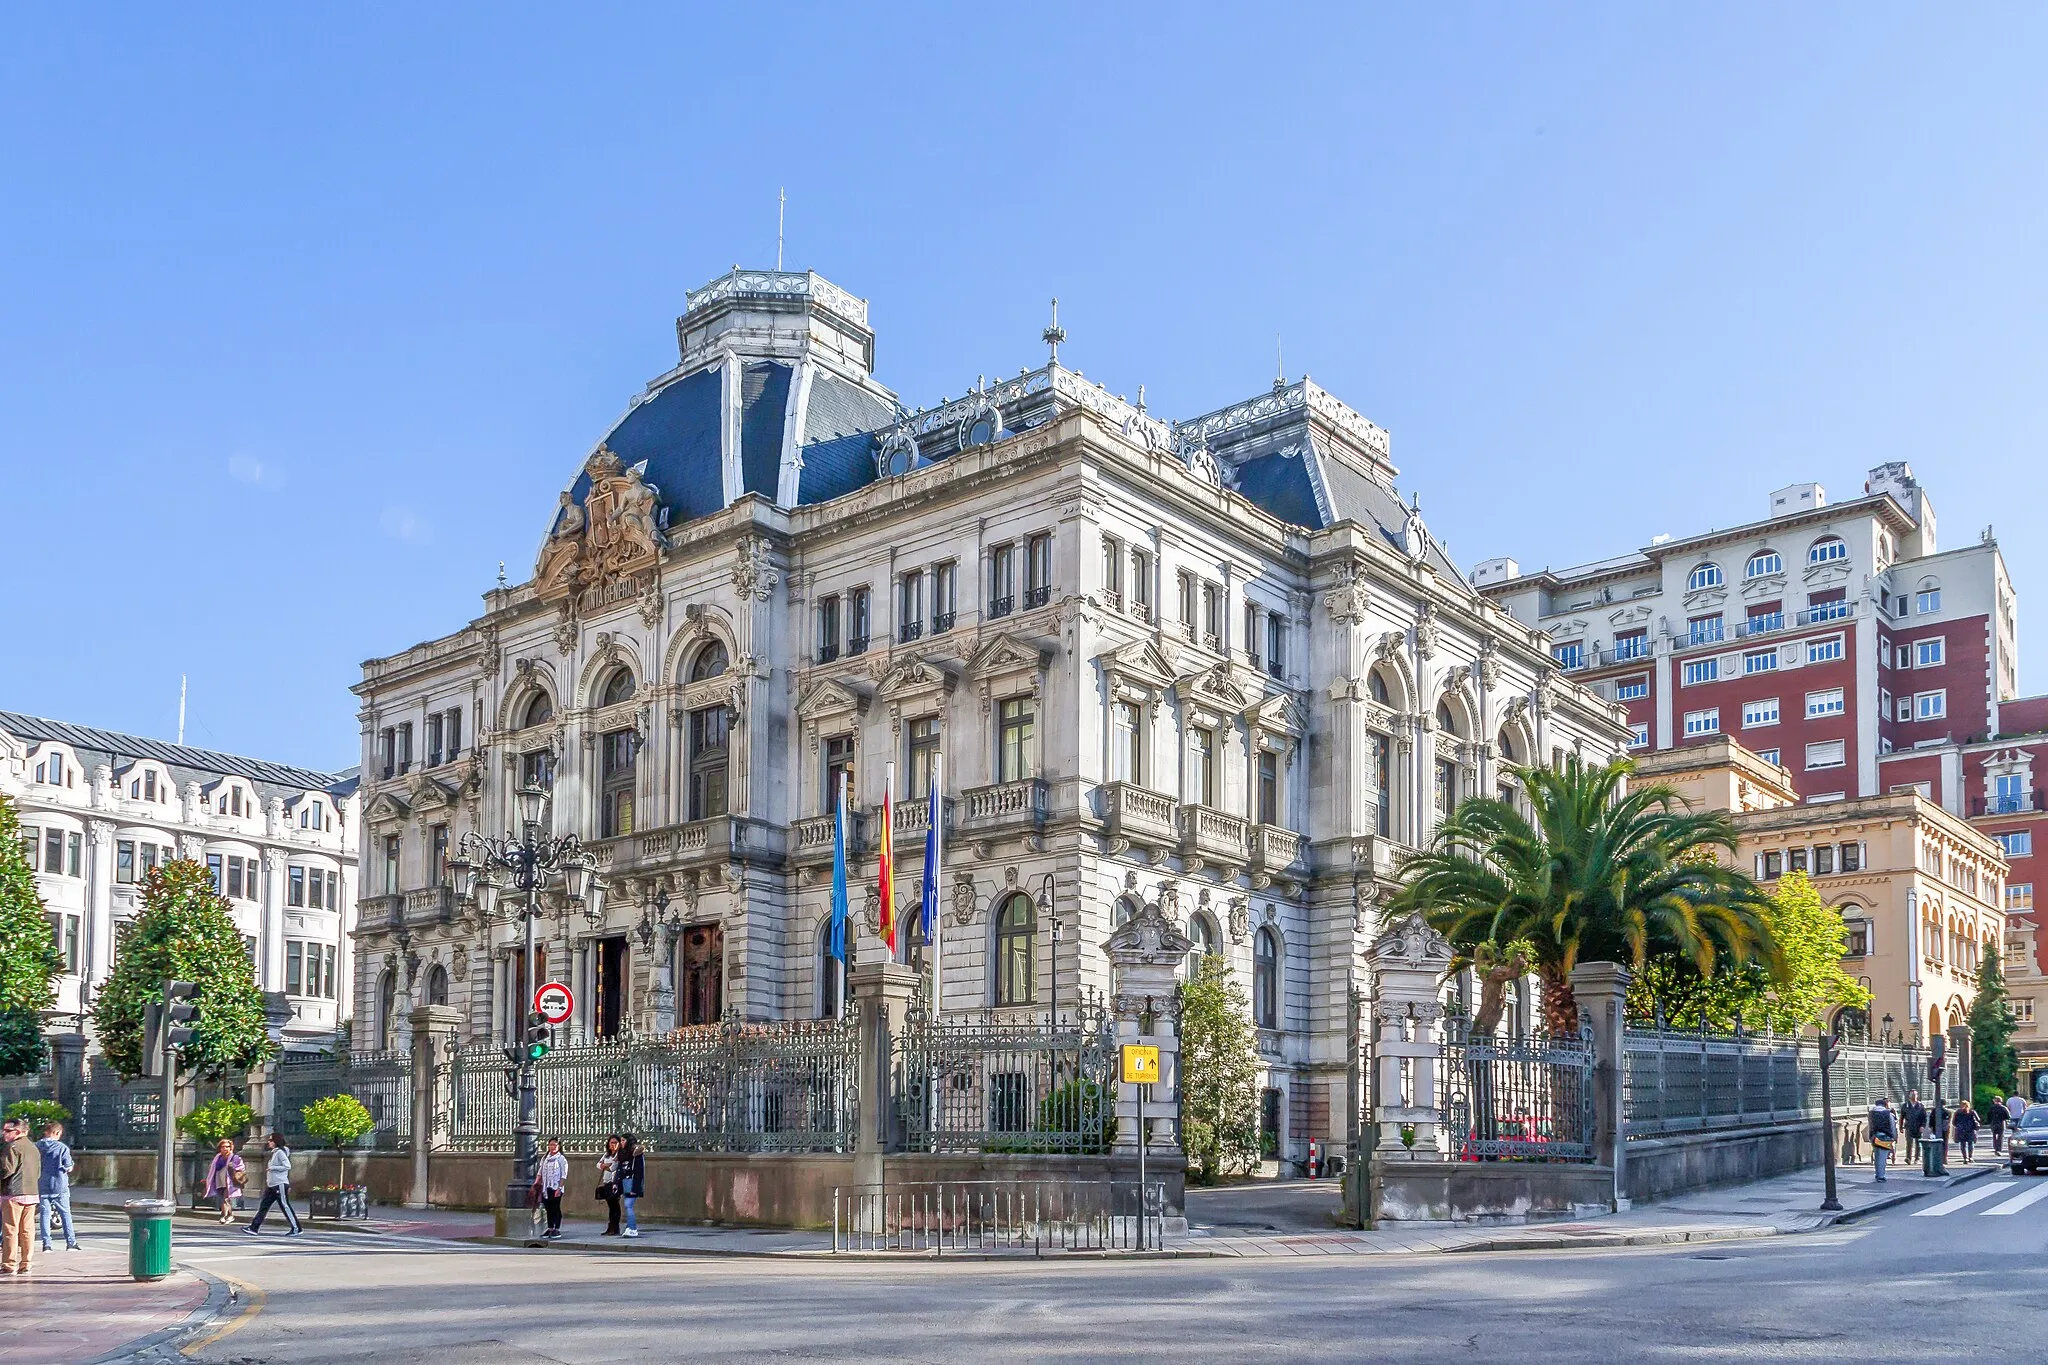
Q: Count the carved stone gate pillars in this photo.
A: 2